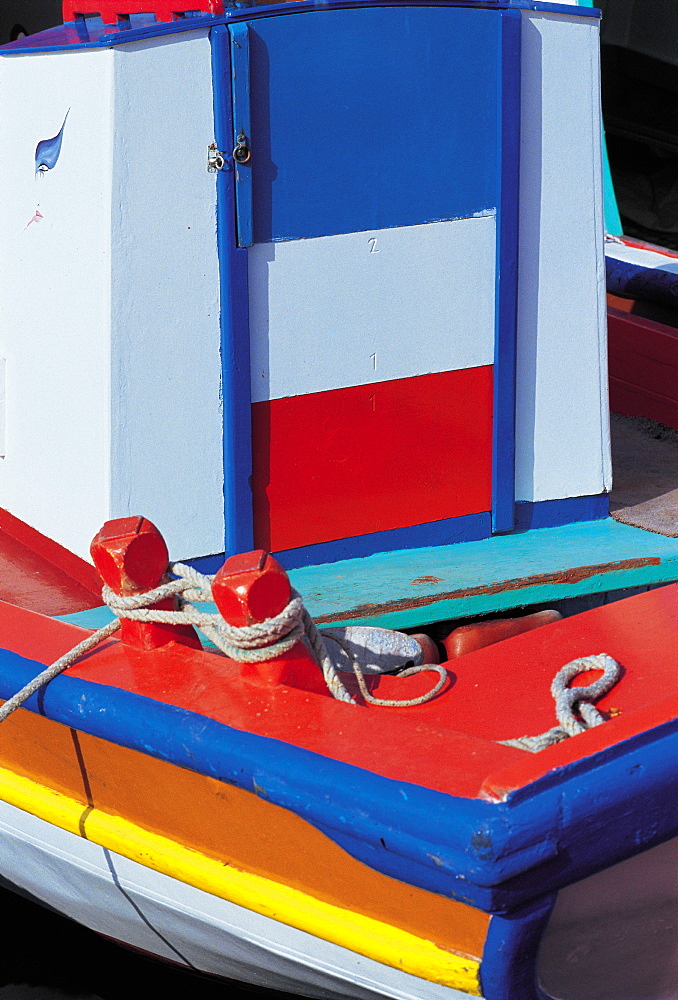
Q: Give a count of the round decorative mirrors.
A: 0